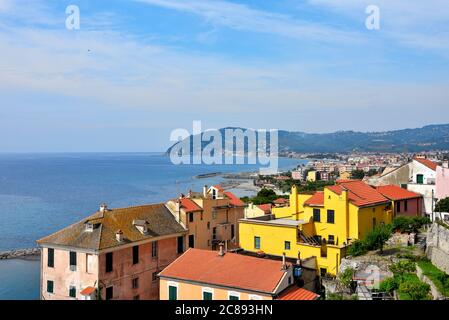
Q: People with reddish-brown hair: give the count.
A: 0